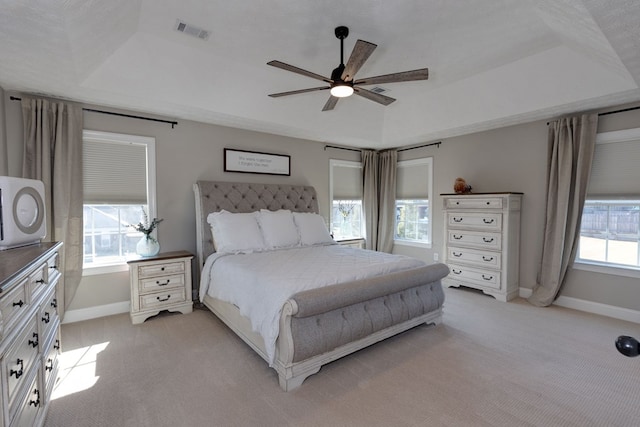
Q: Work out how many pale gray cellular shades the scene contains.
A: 4